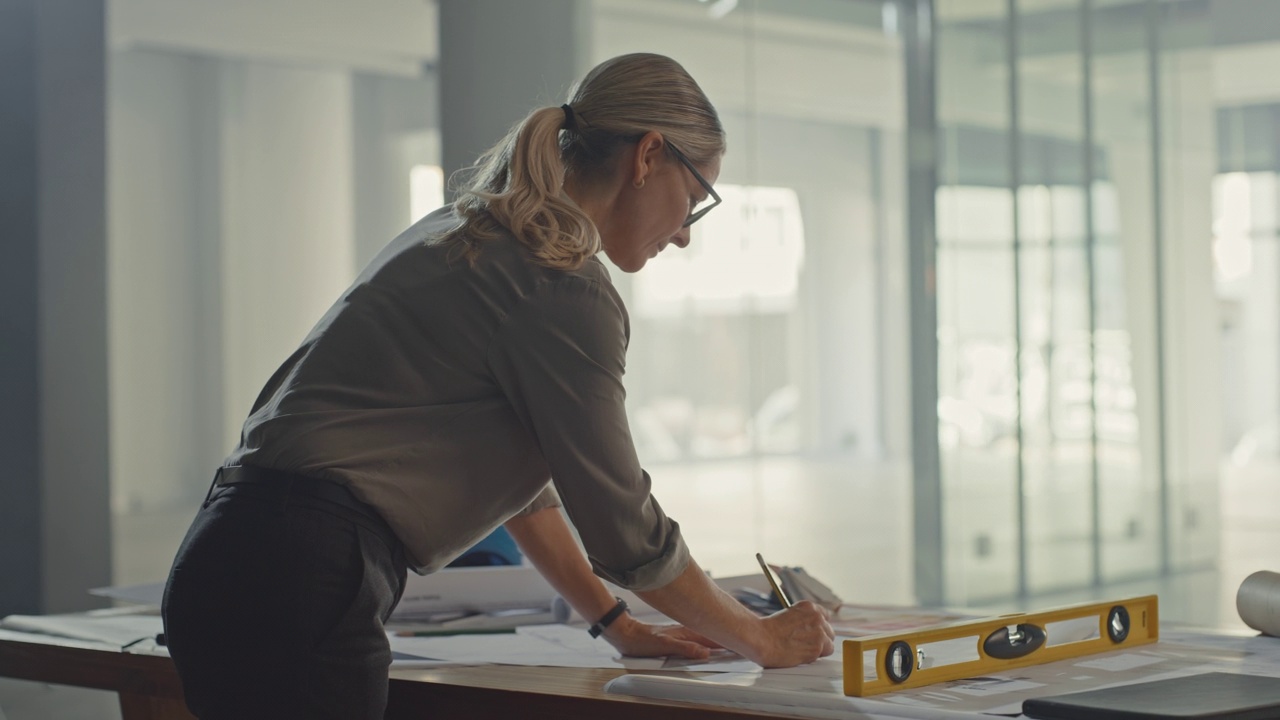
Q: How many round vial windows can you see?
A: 2